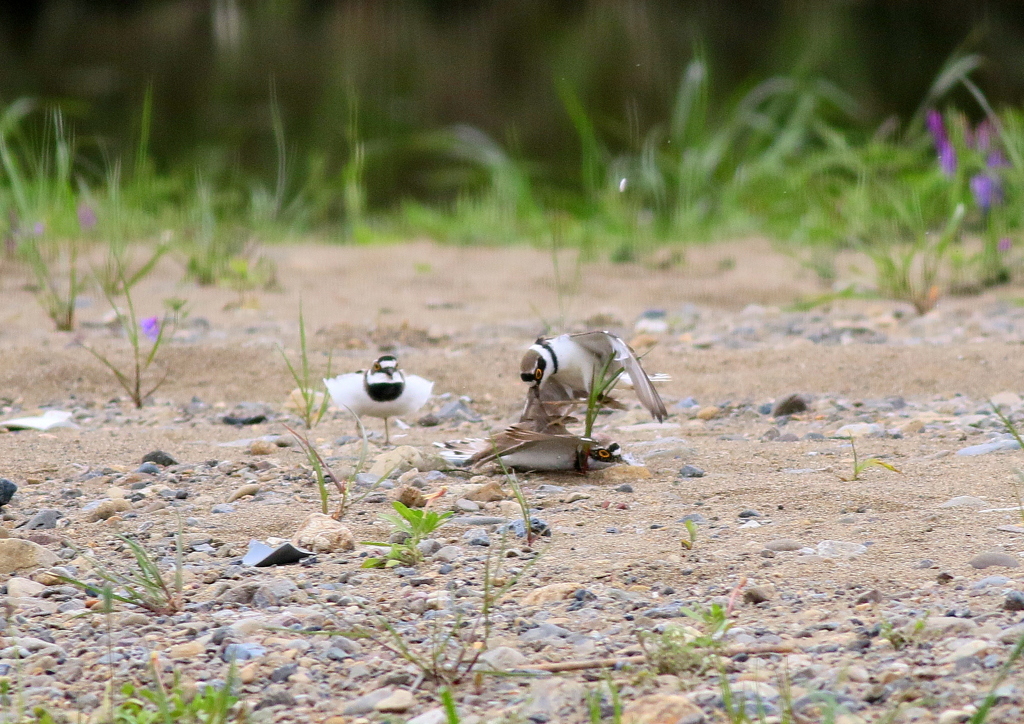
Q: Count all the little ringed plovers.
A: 3